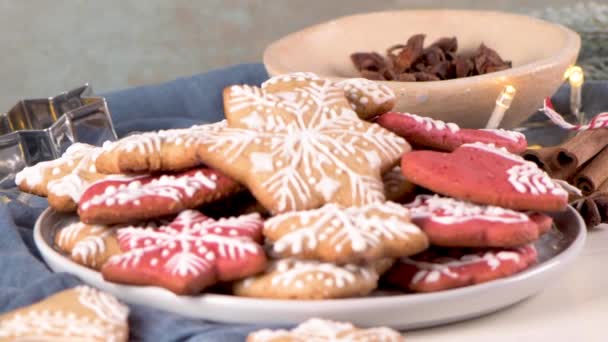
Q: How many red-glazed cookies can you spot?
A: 6